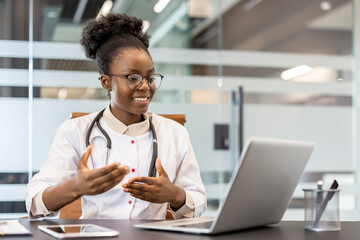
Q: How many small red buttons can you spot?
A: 3